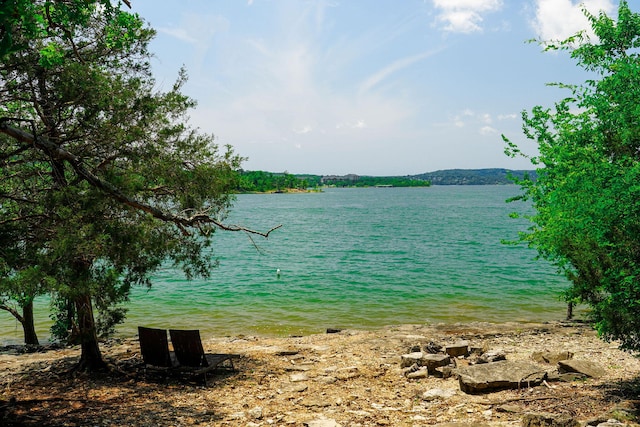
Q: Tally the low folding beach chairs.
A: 2